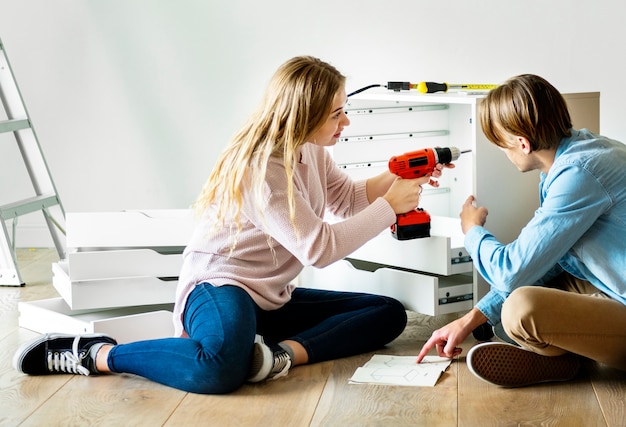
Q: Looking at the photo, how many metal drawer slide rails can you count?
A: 6